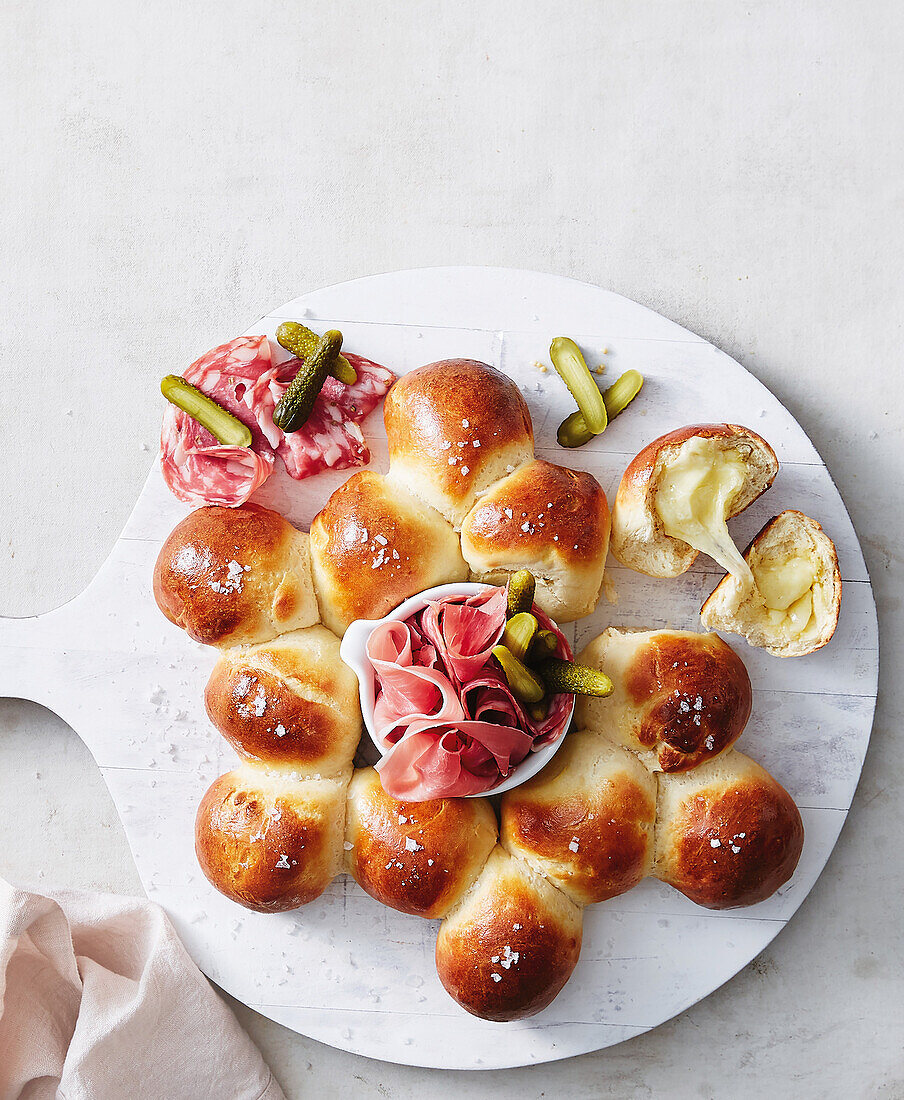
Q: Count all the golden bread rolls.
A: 12